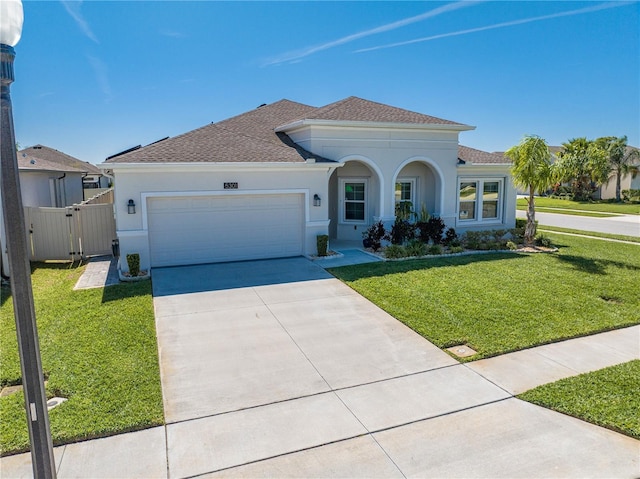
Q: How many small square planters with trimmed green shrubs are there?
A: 2